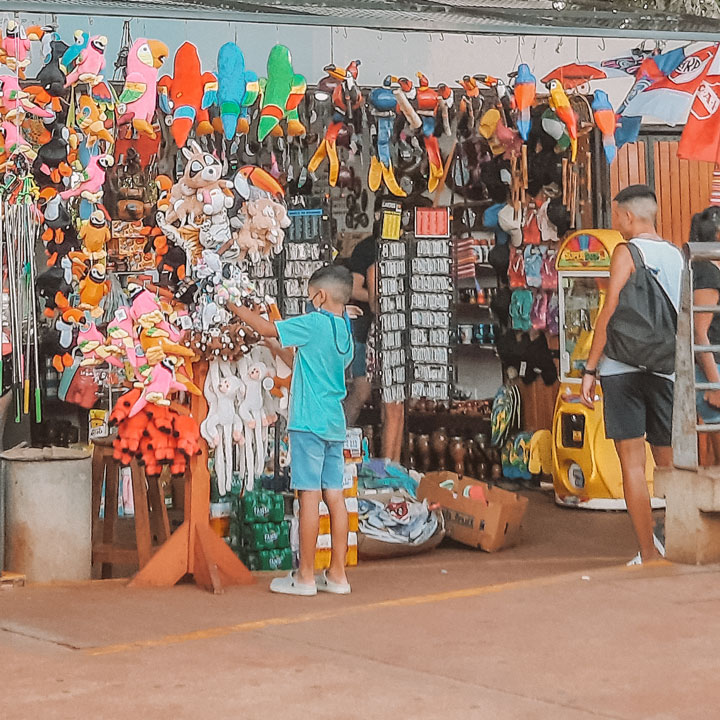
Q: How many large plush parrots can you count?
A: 4